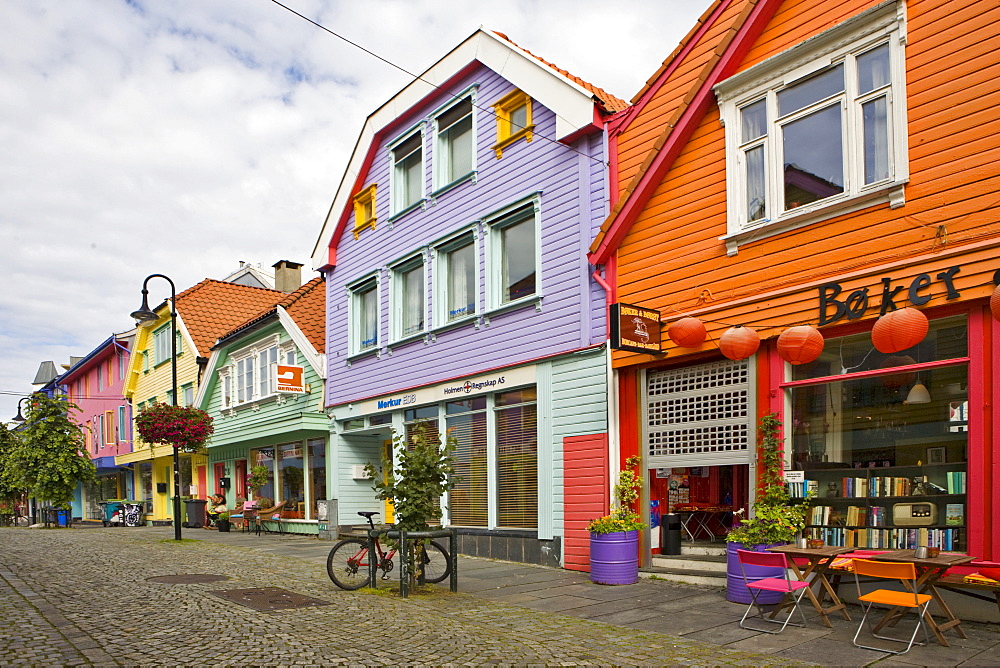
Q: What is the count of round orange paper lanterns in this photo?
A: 5